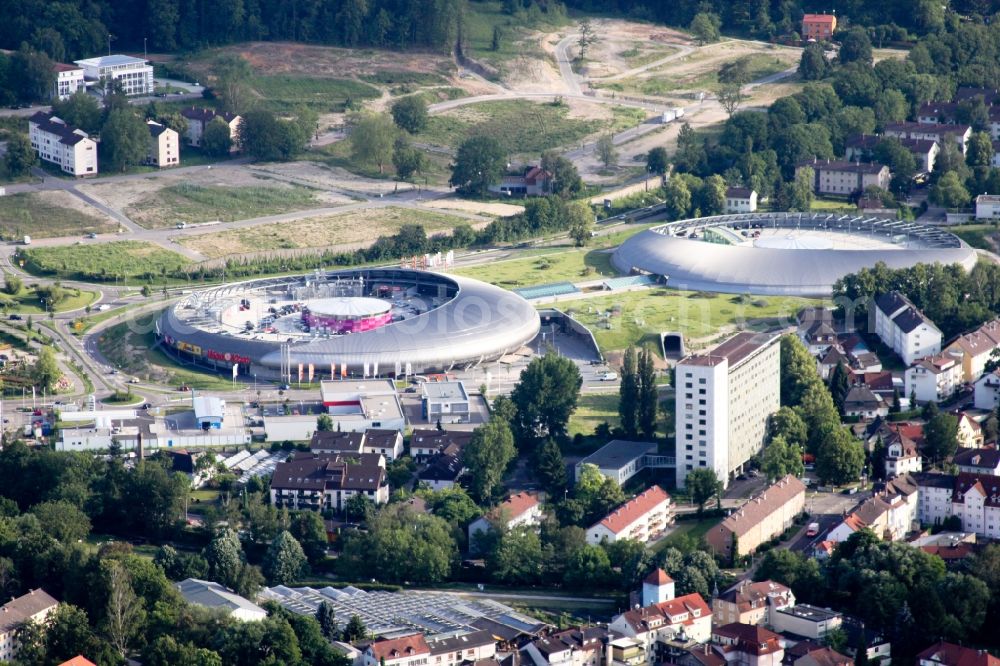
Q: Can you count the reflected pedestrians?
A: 0